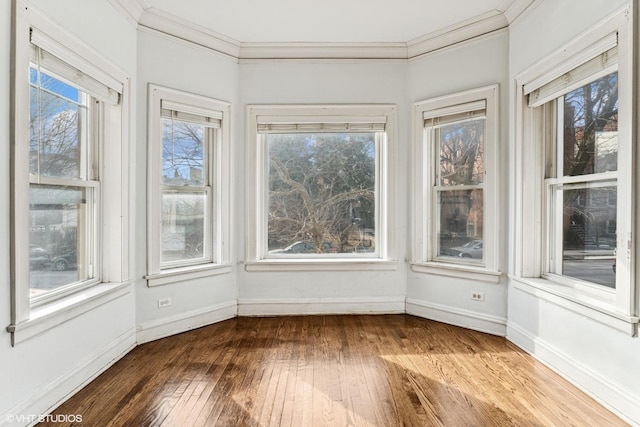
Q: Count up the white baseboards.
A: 5